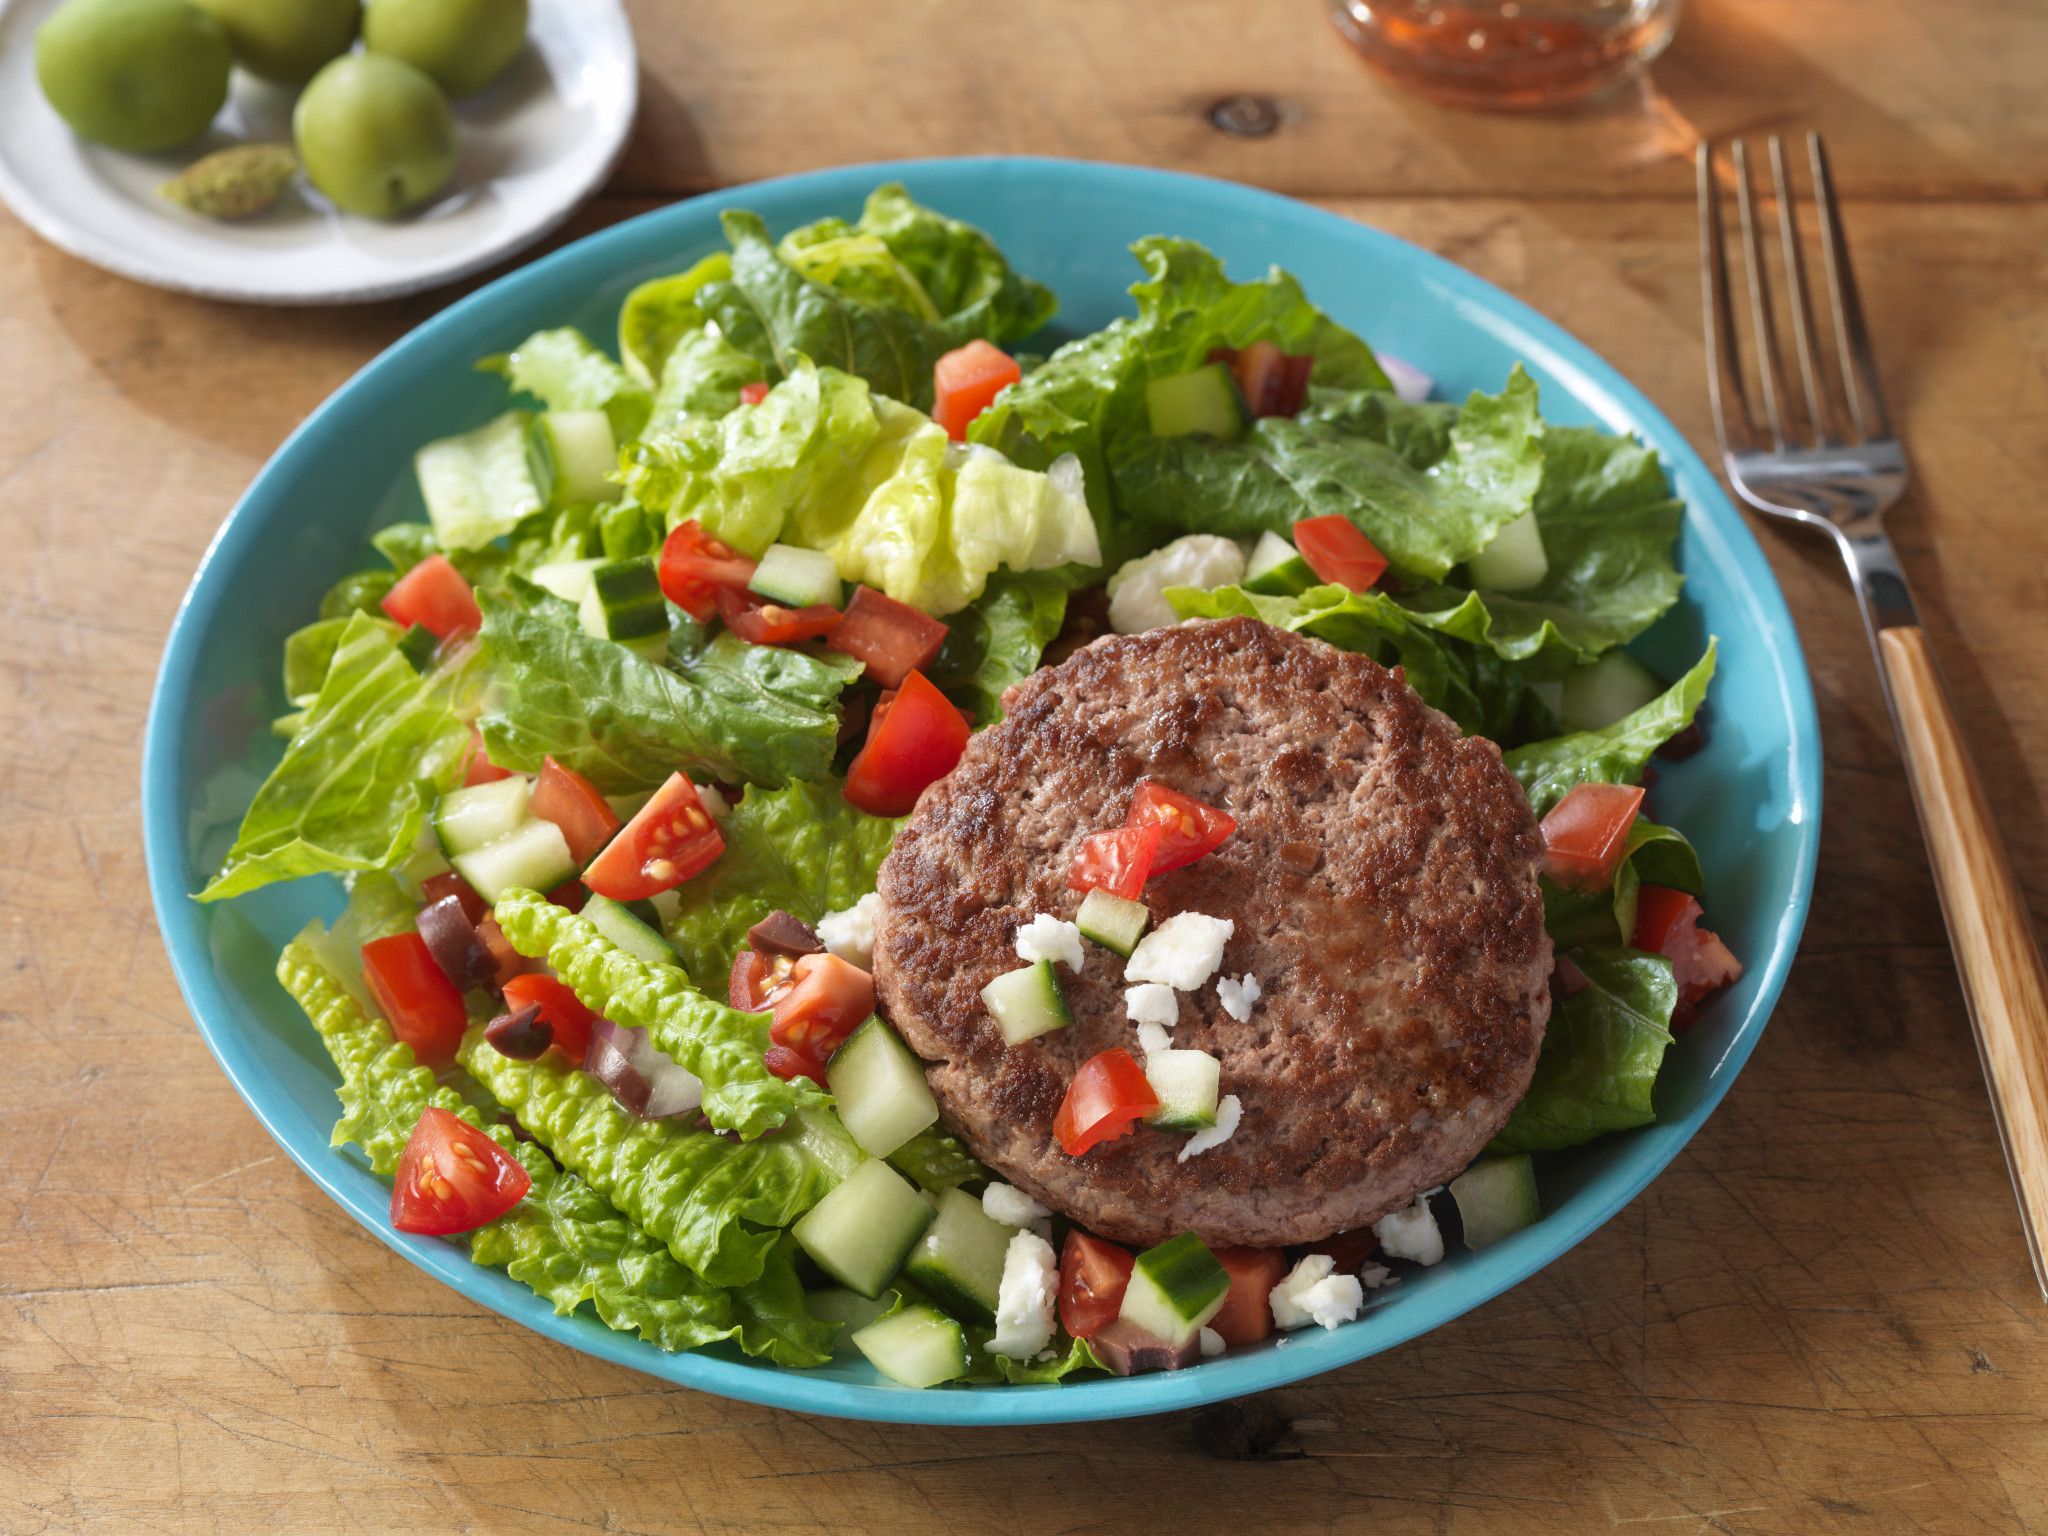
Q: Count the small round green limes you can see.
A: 4